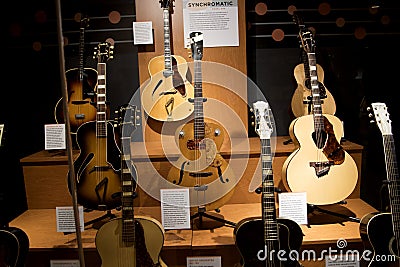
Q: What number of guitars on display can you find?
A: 10